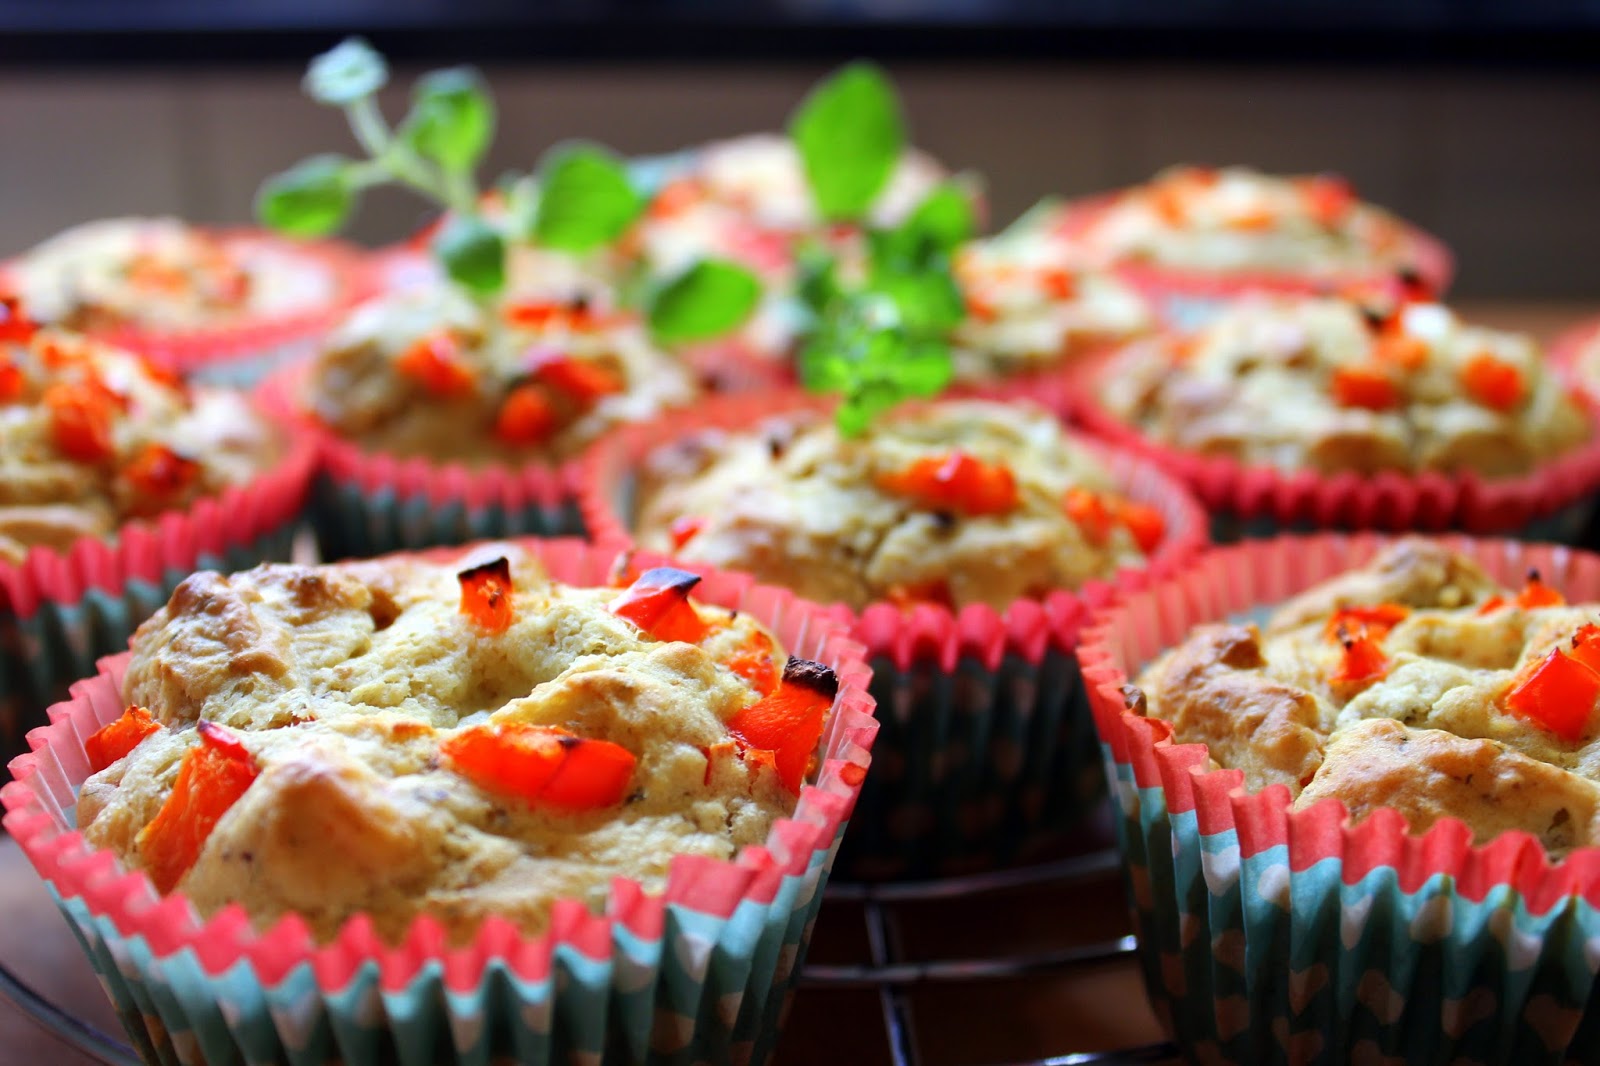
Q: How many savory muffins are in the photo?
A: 12